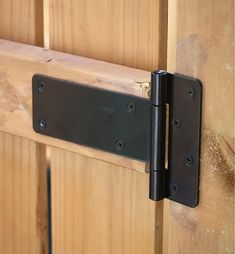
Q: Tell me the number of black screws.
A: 8